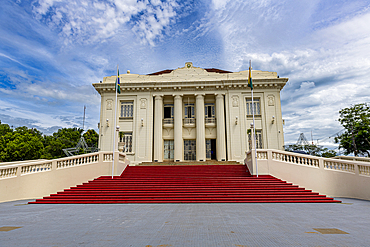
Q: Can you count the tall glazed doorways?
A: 3